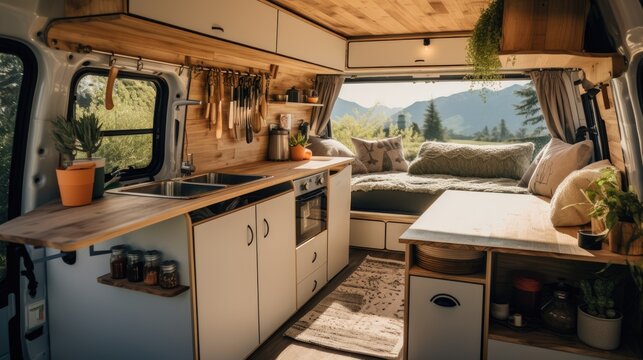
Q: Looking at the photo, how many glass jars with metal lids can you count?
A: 4